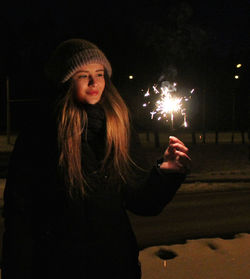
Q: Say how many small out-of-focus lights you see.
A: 3